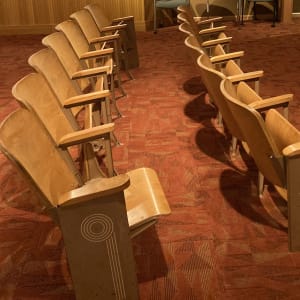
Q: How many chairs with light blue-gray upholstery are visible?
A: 2